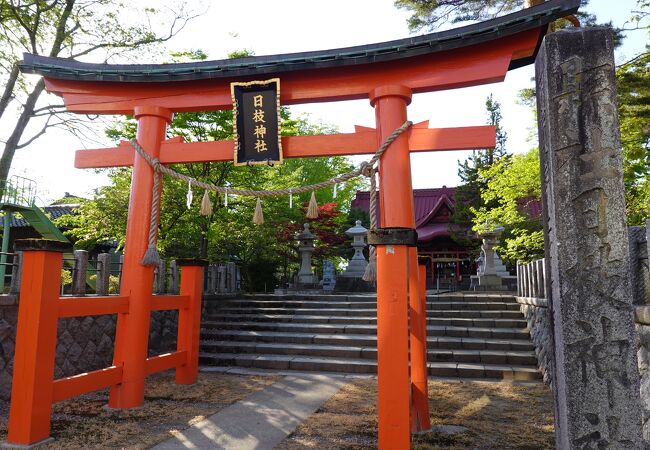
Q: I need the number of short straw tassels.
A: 3